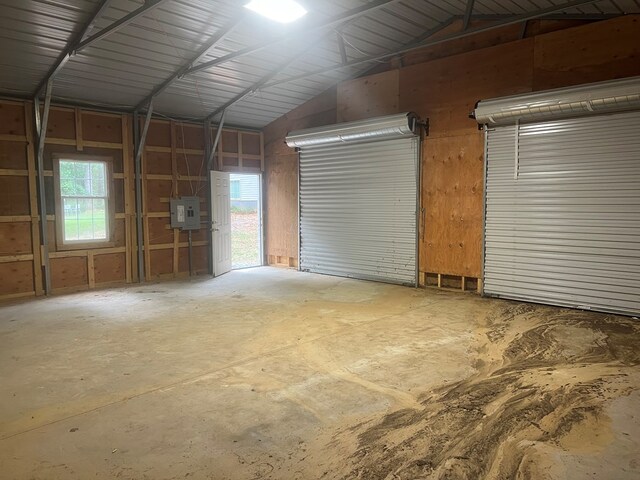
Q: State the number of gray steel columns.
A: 3